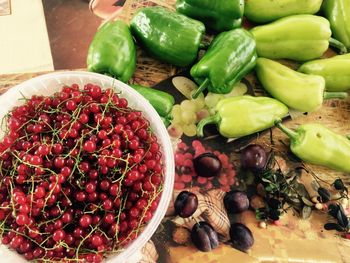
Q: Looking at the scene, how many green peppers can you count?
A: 12